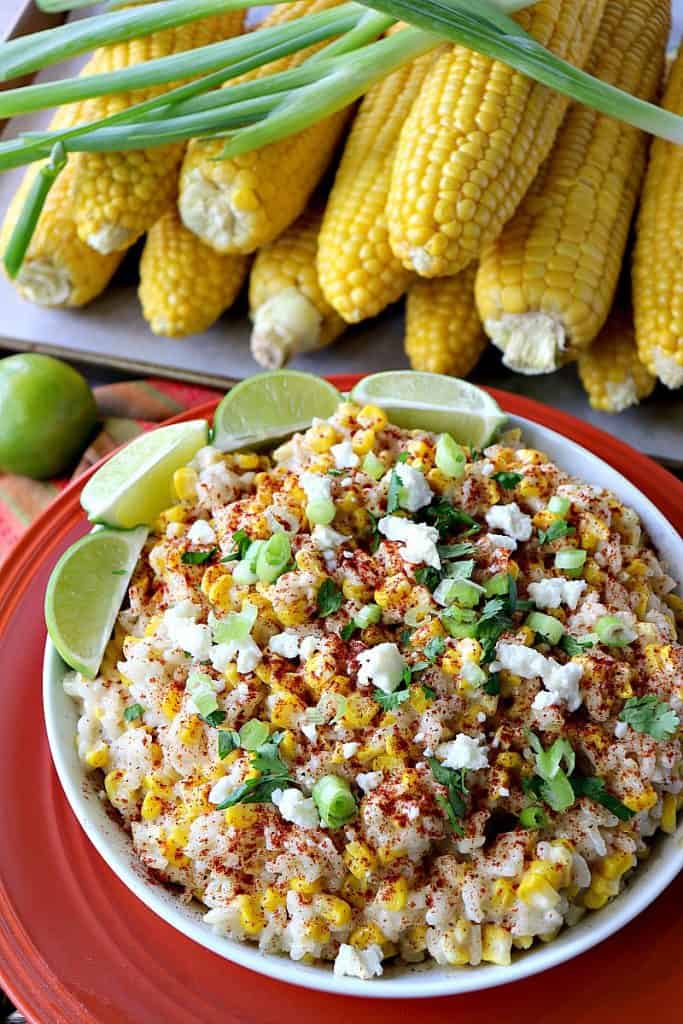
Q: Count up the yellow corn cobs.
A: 11